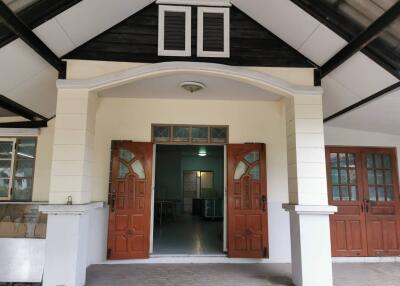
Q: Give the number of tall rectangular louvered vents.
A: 2